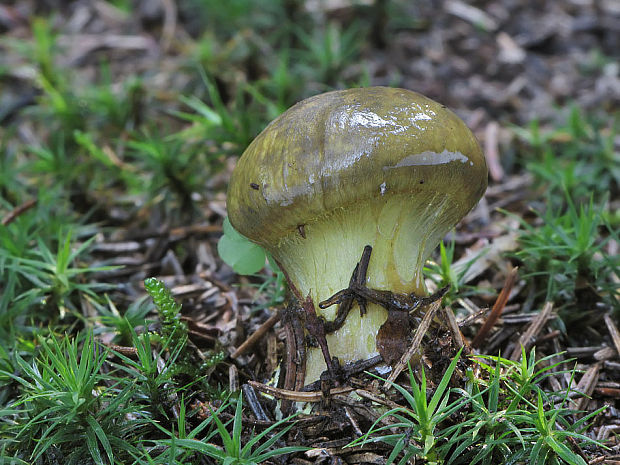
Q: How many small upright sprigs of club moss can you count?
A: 1